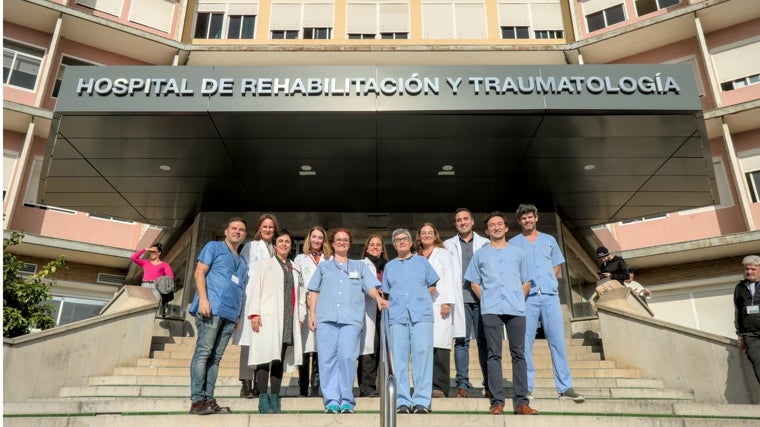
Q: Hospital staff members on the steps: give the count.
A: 11